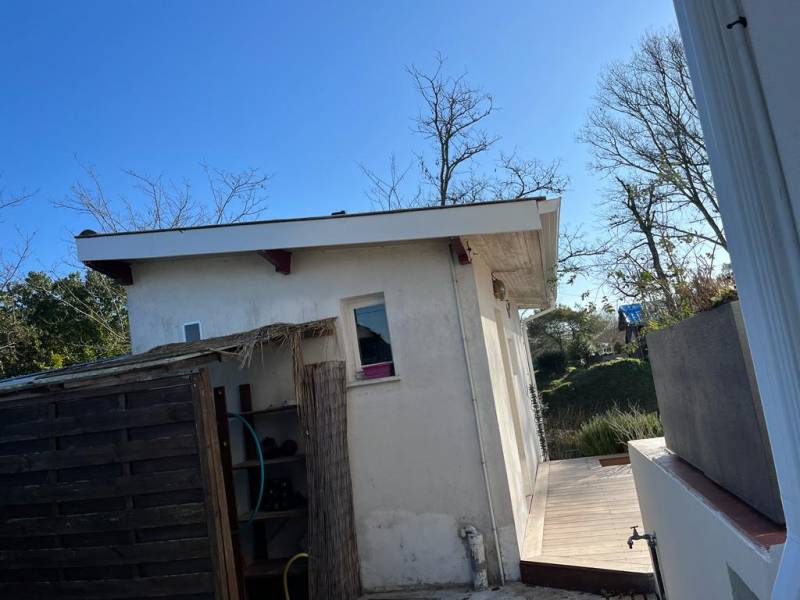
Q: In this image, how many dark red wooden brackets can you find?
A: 3